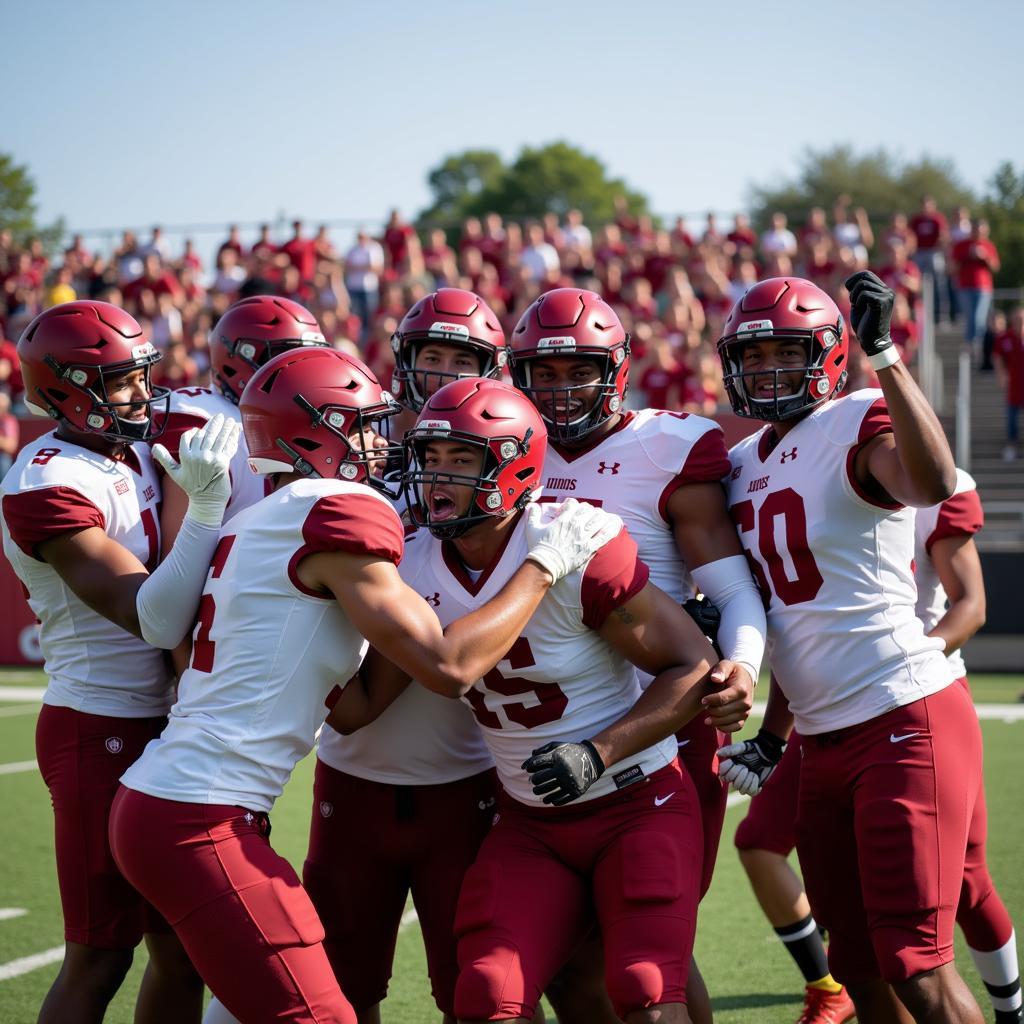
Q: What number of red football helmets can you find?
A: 7